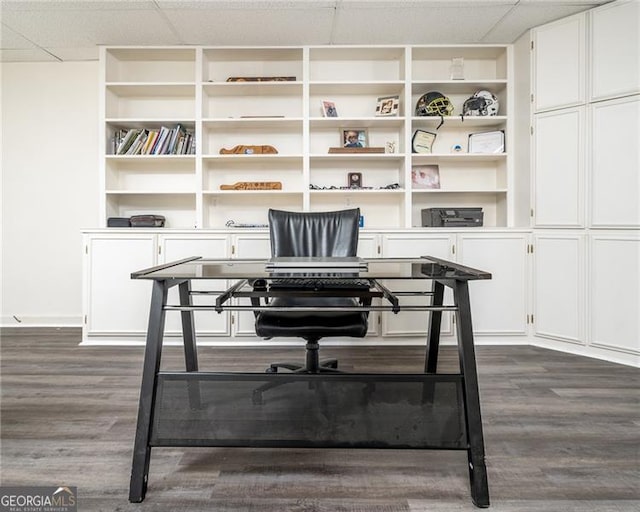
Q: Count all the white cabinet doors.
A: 12